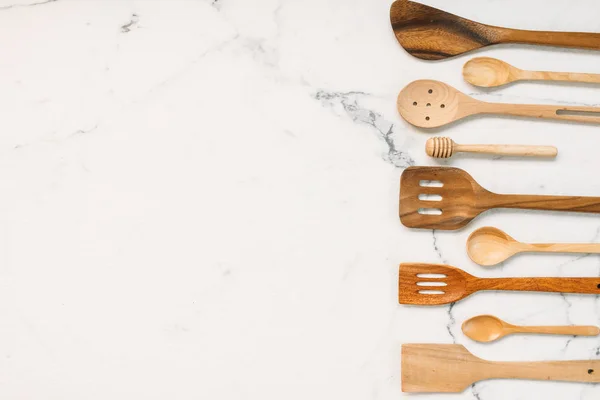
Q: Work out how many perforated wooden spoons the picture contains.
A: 1